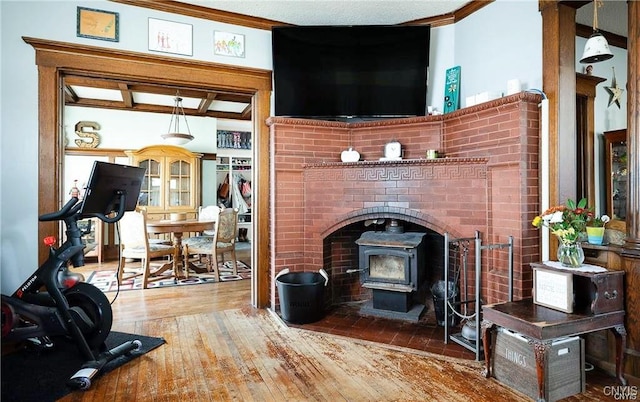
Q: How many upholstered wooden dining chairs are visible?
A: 4